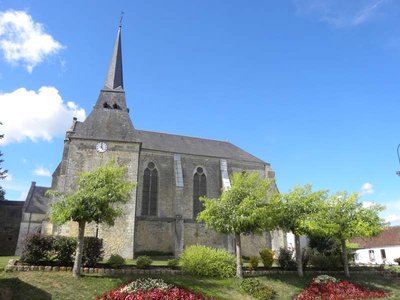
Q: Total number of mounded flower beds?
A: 2